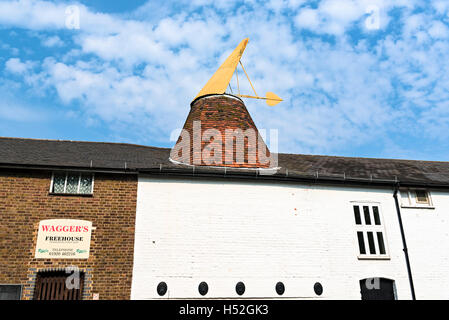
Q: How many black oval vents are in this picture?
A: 5